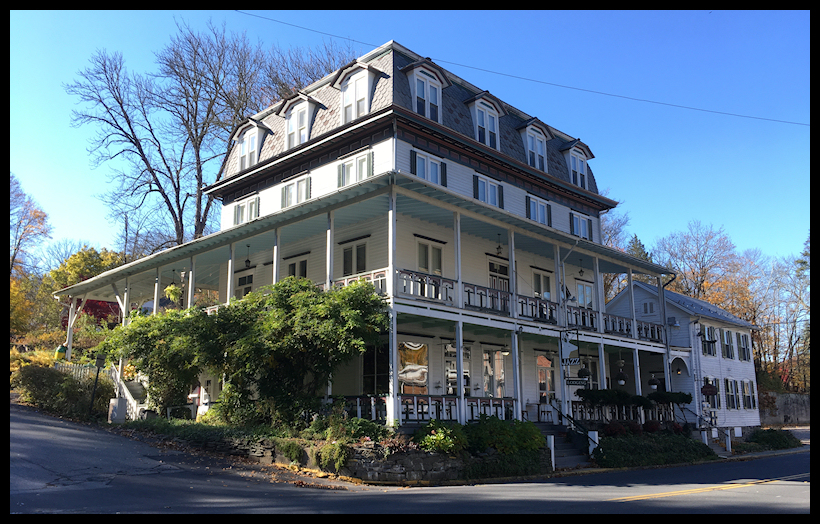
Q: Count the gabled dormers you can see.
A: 7